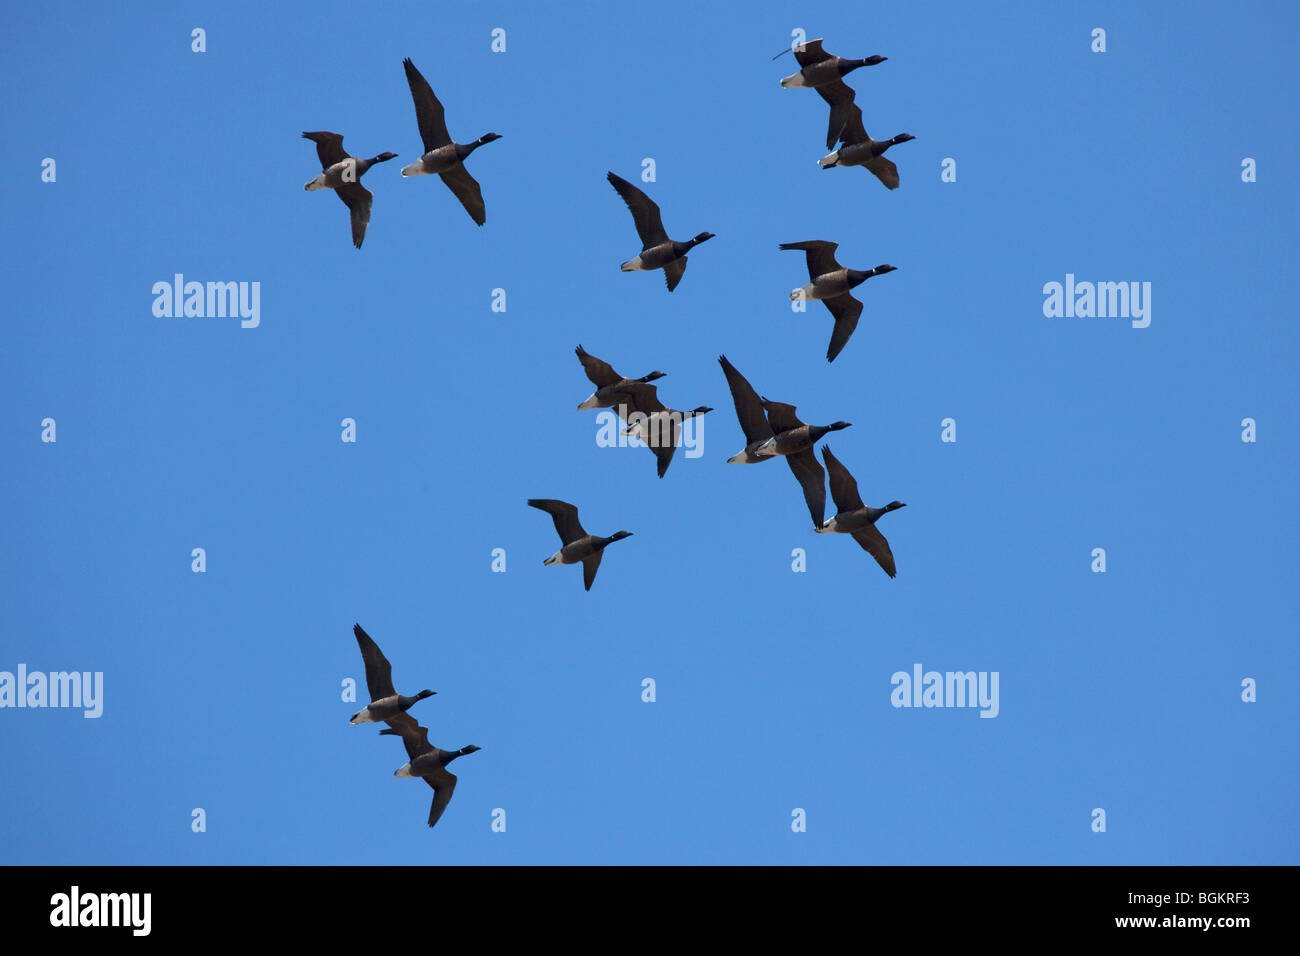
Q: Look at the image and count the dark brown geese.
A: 14